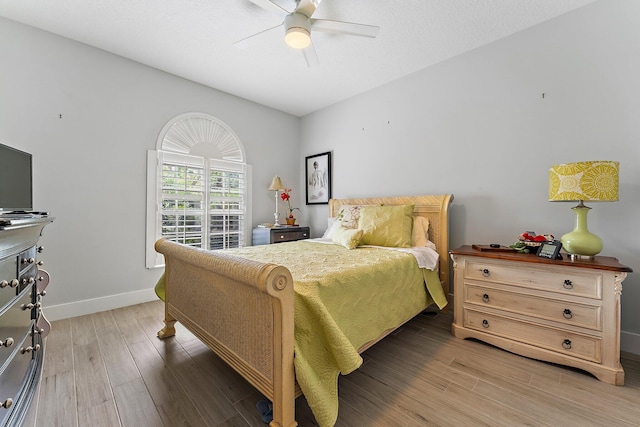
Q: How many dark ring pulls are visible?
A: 6